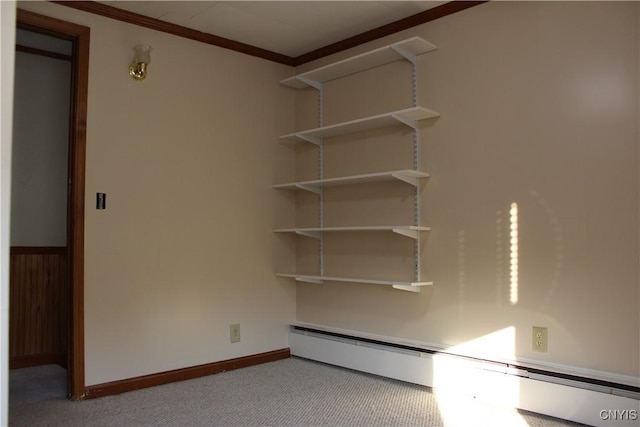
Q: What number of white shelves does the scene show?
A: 5